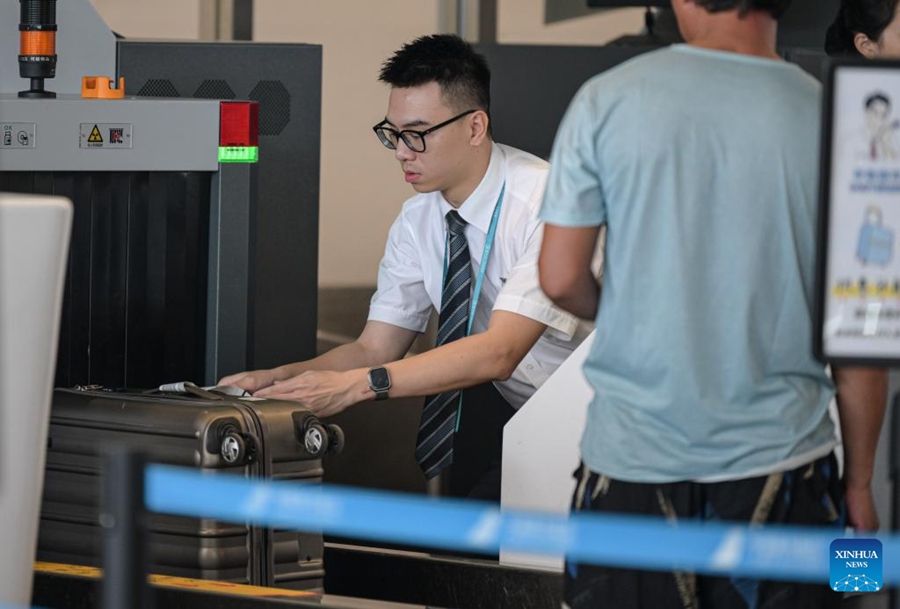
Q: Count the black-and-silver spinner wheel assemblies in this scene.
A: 2